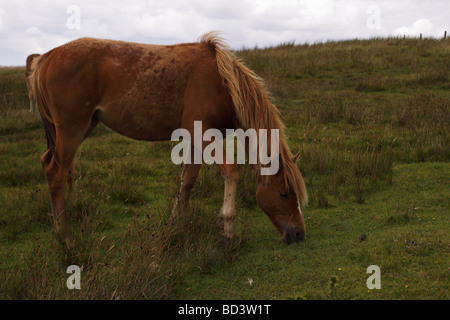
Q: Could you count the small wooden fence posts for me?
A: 3